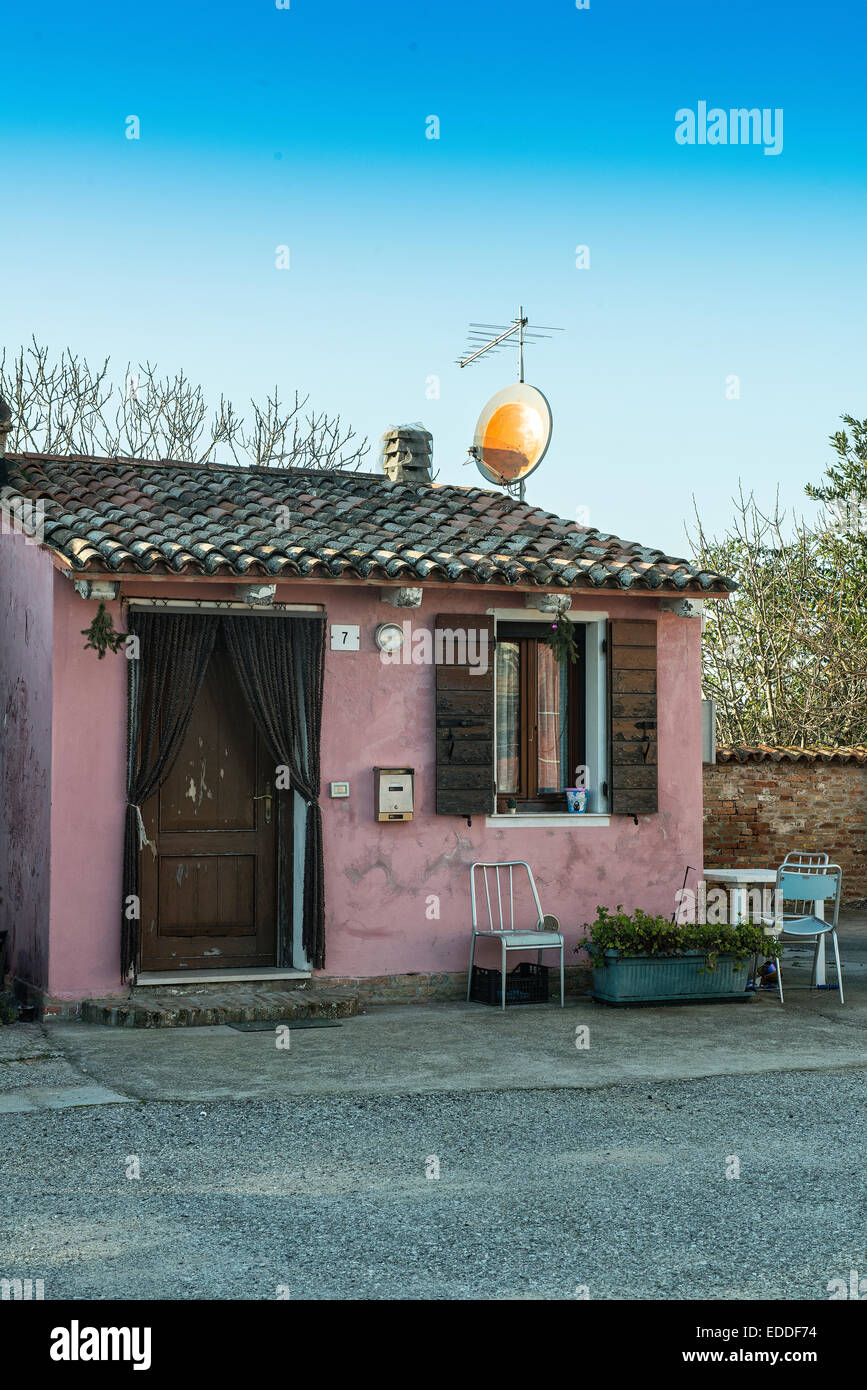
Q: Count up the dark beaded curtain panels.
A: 2